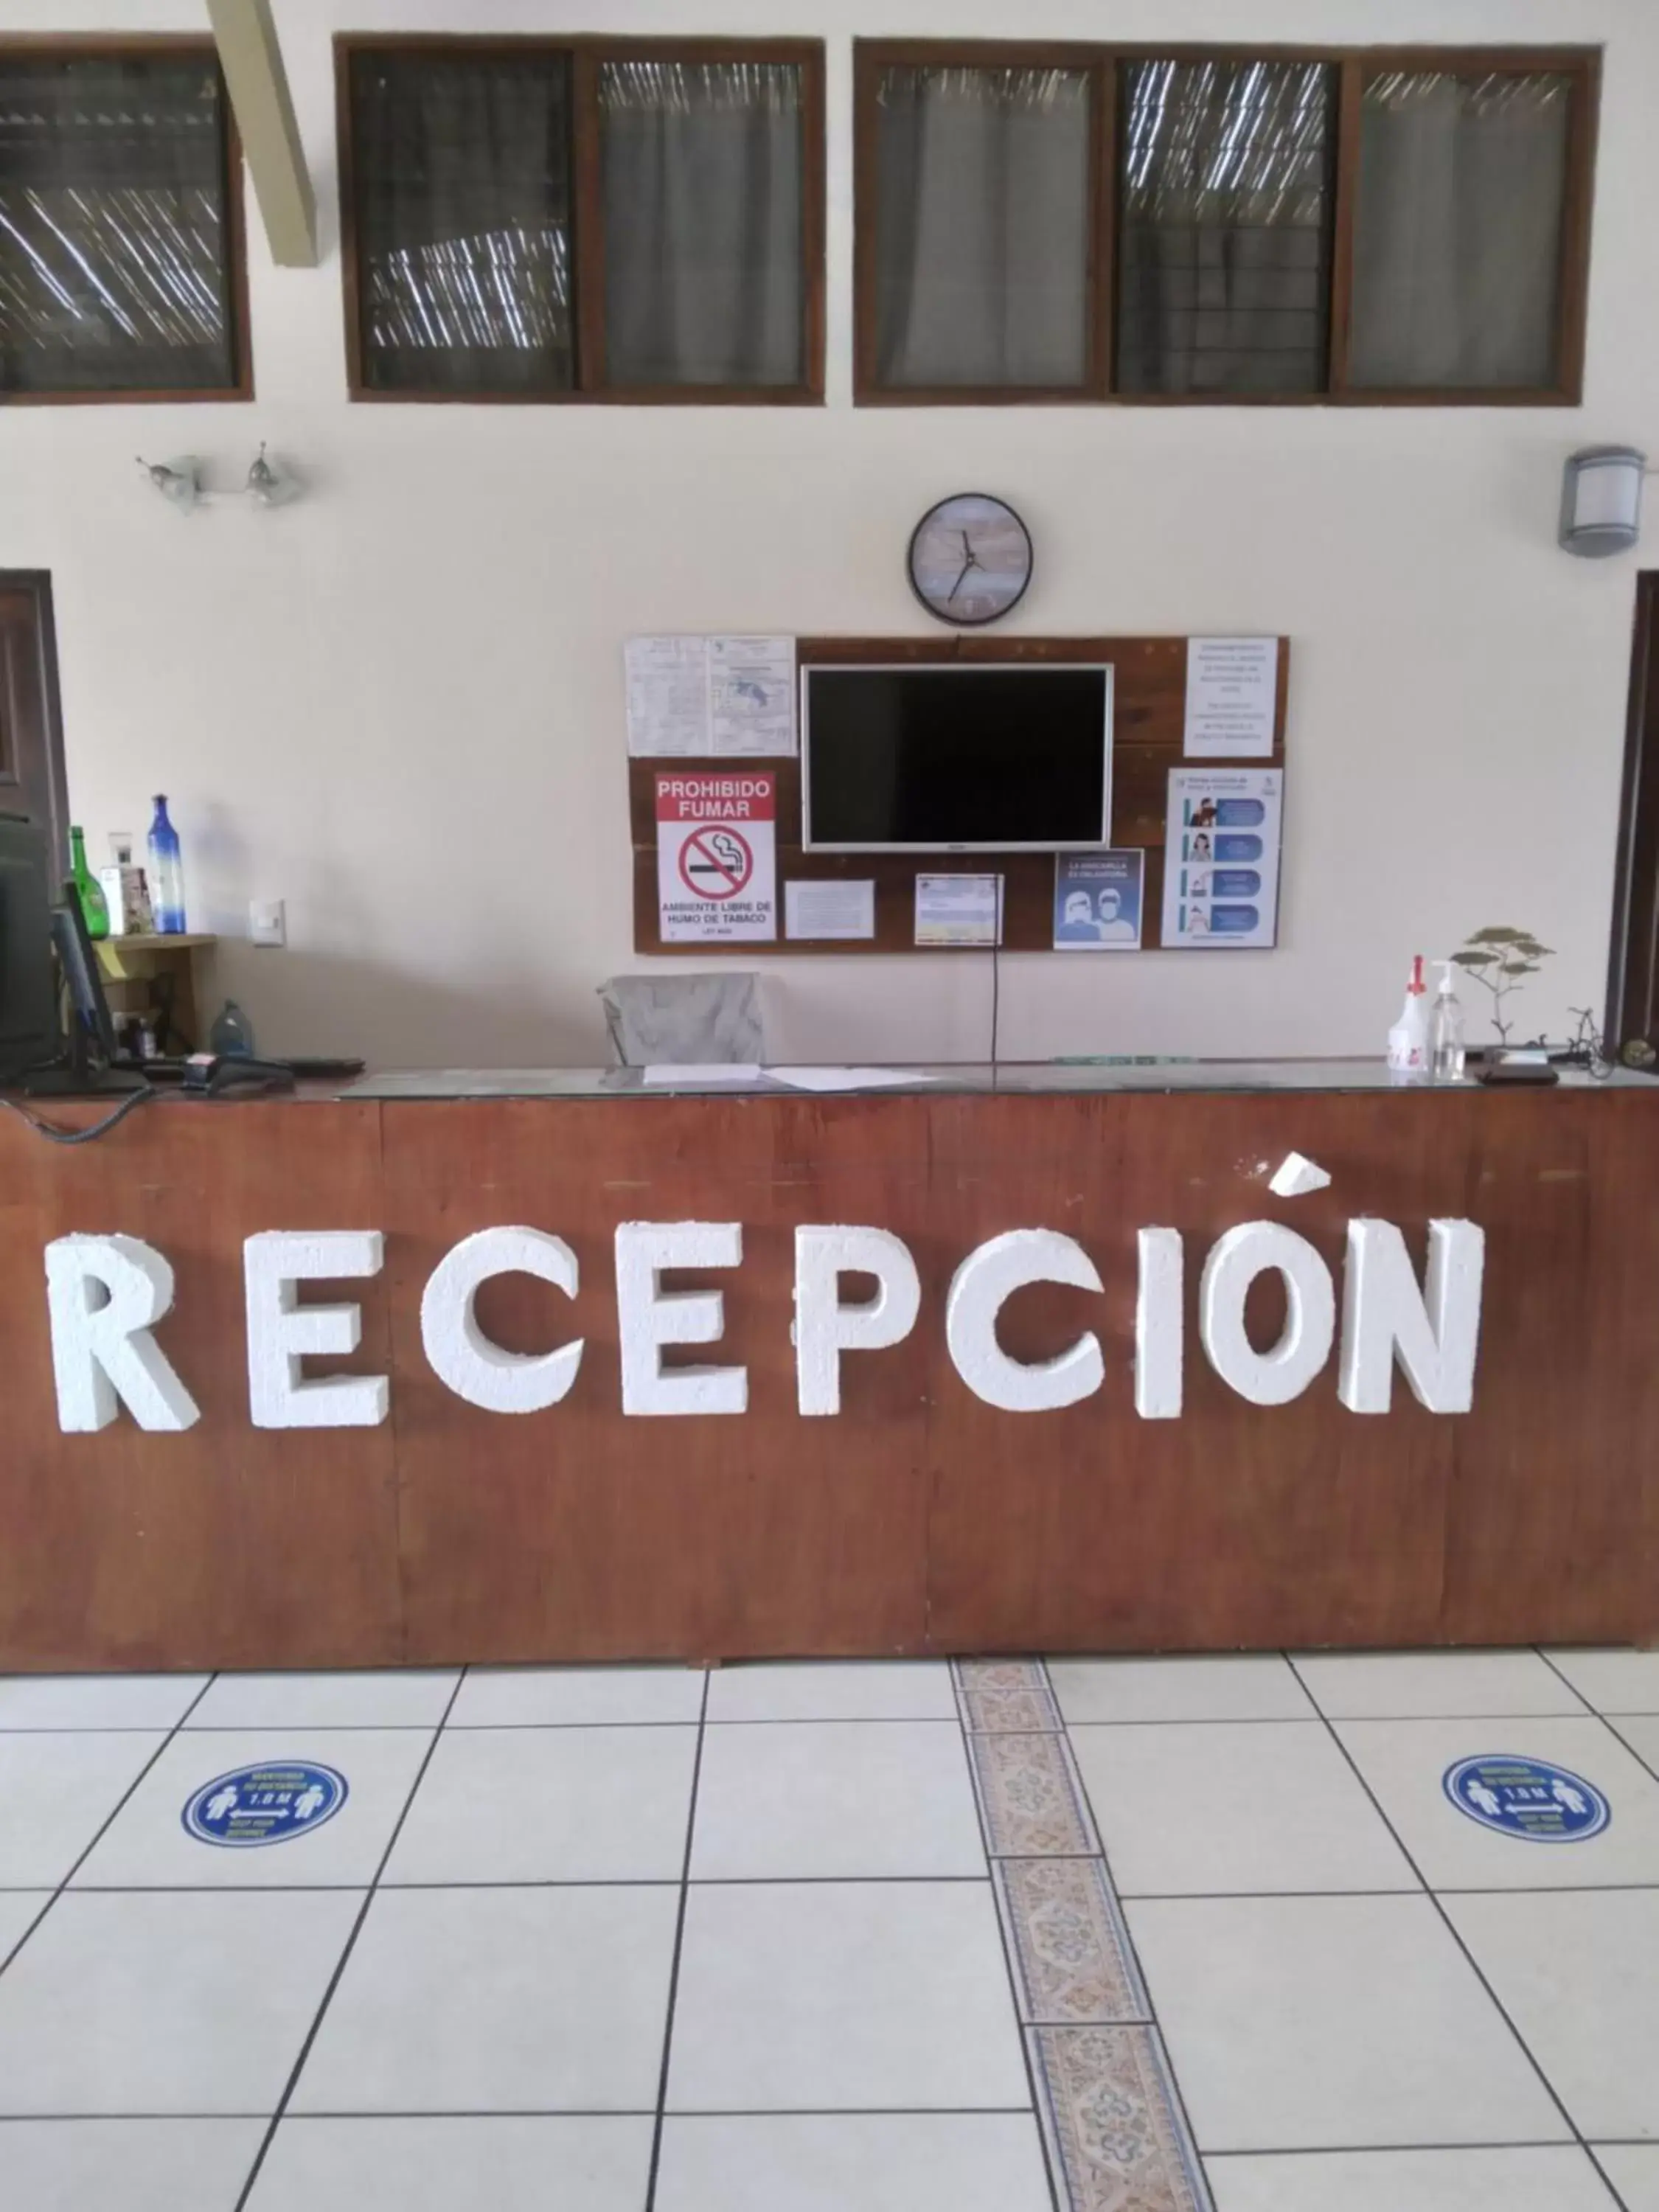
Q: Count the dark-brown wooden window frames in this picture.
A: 3